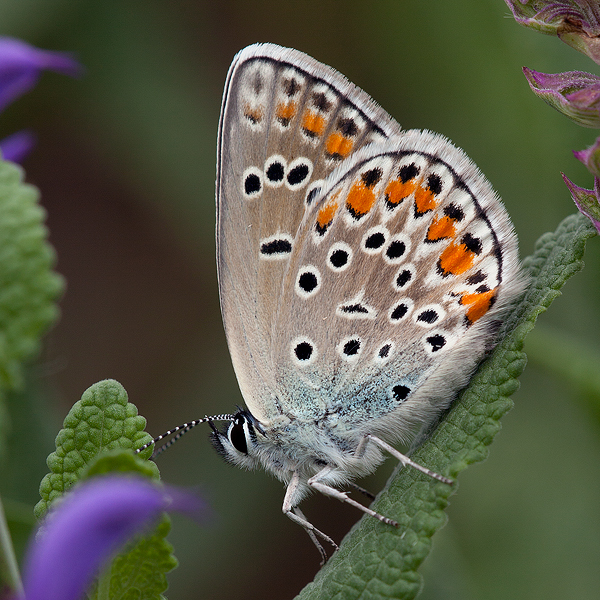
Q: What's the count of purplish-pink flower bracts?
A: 4